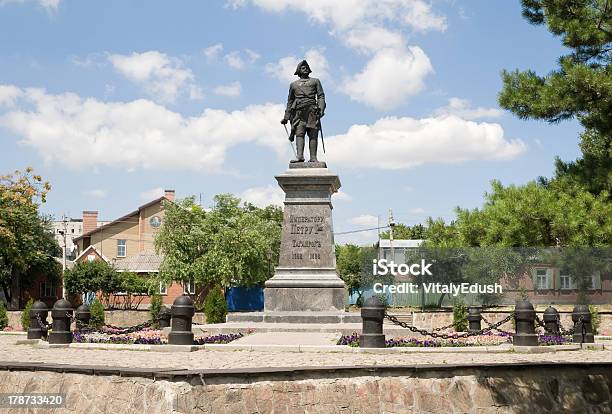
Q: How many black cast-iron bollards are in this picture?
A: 10